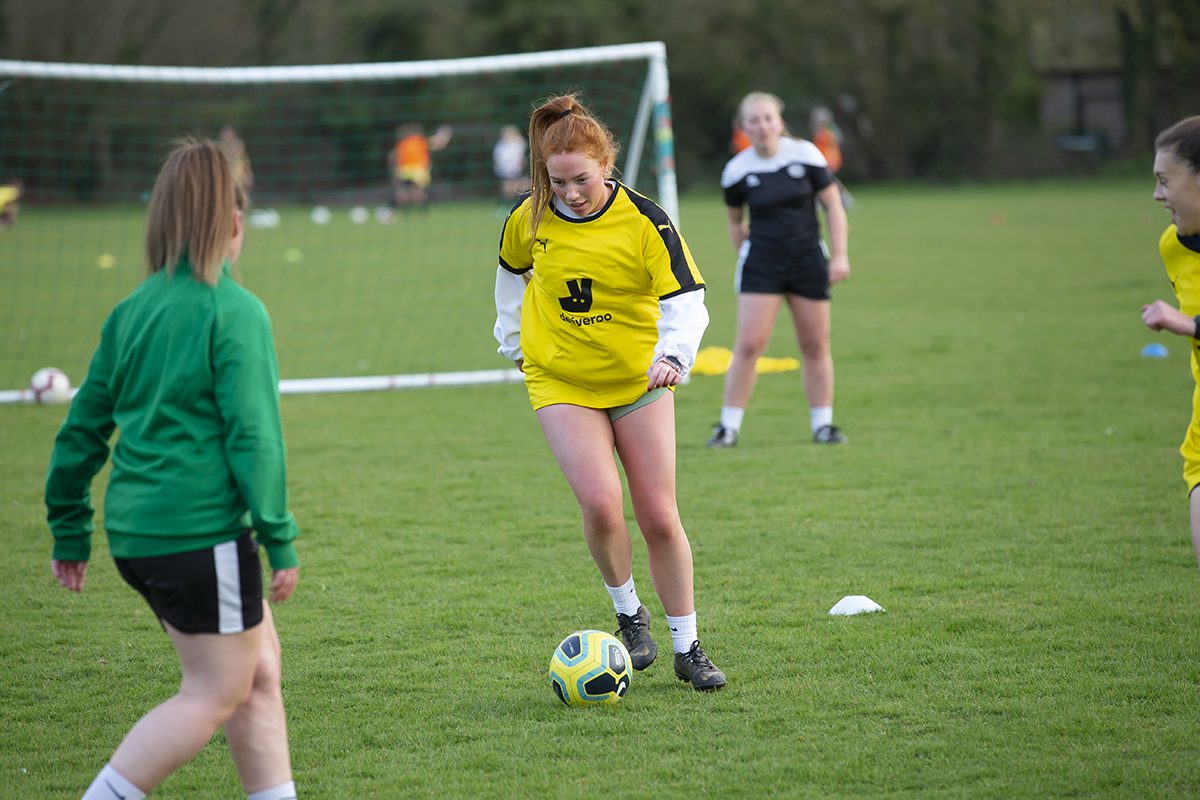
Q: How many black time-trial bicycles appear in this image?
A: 0